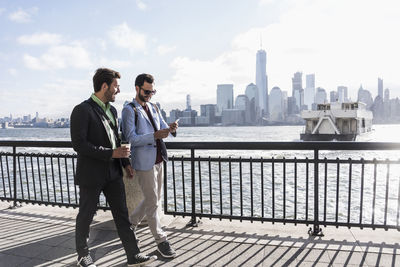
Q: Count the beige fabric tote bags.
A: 0